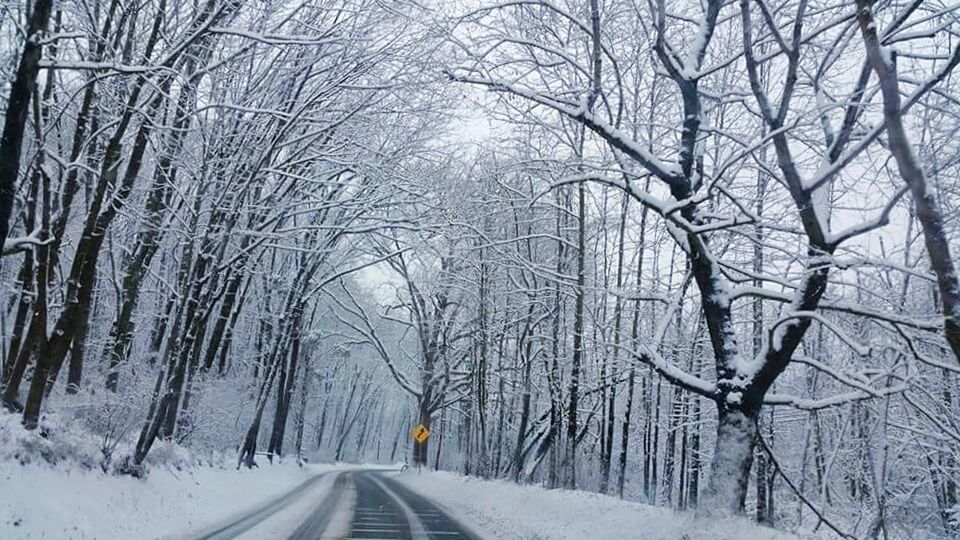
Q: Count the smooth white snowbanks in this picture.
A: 2